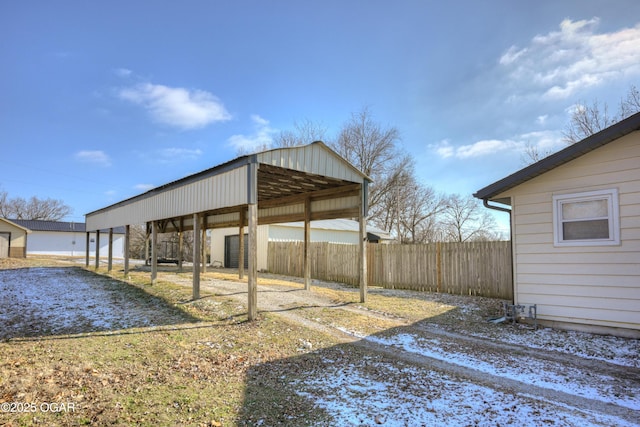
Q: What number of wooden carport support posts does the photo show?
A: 13